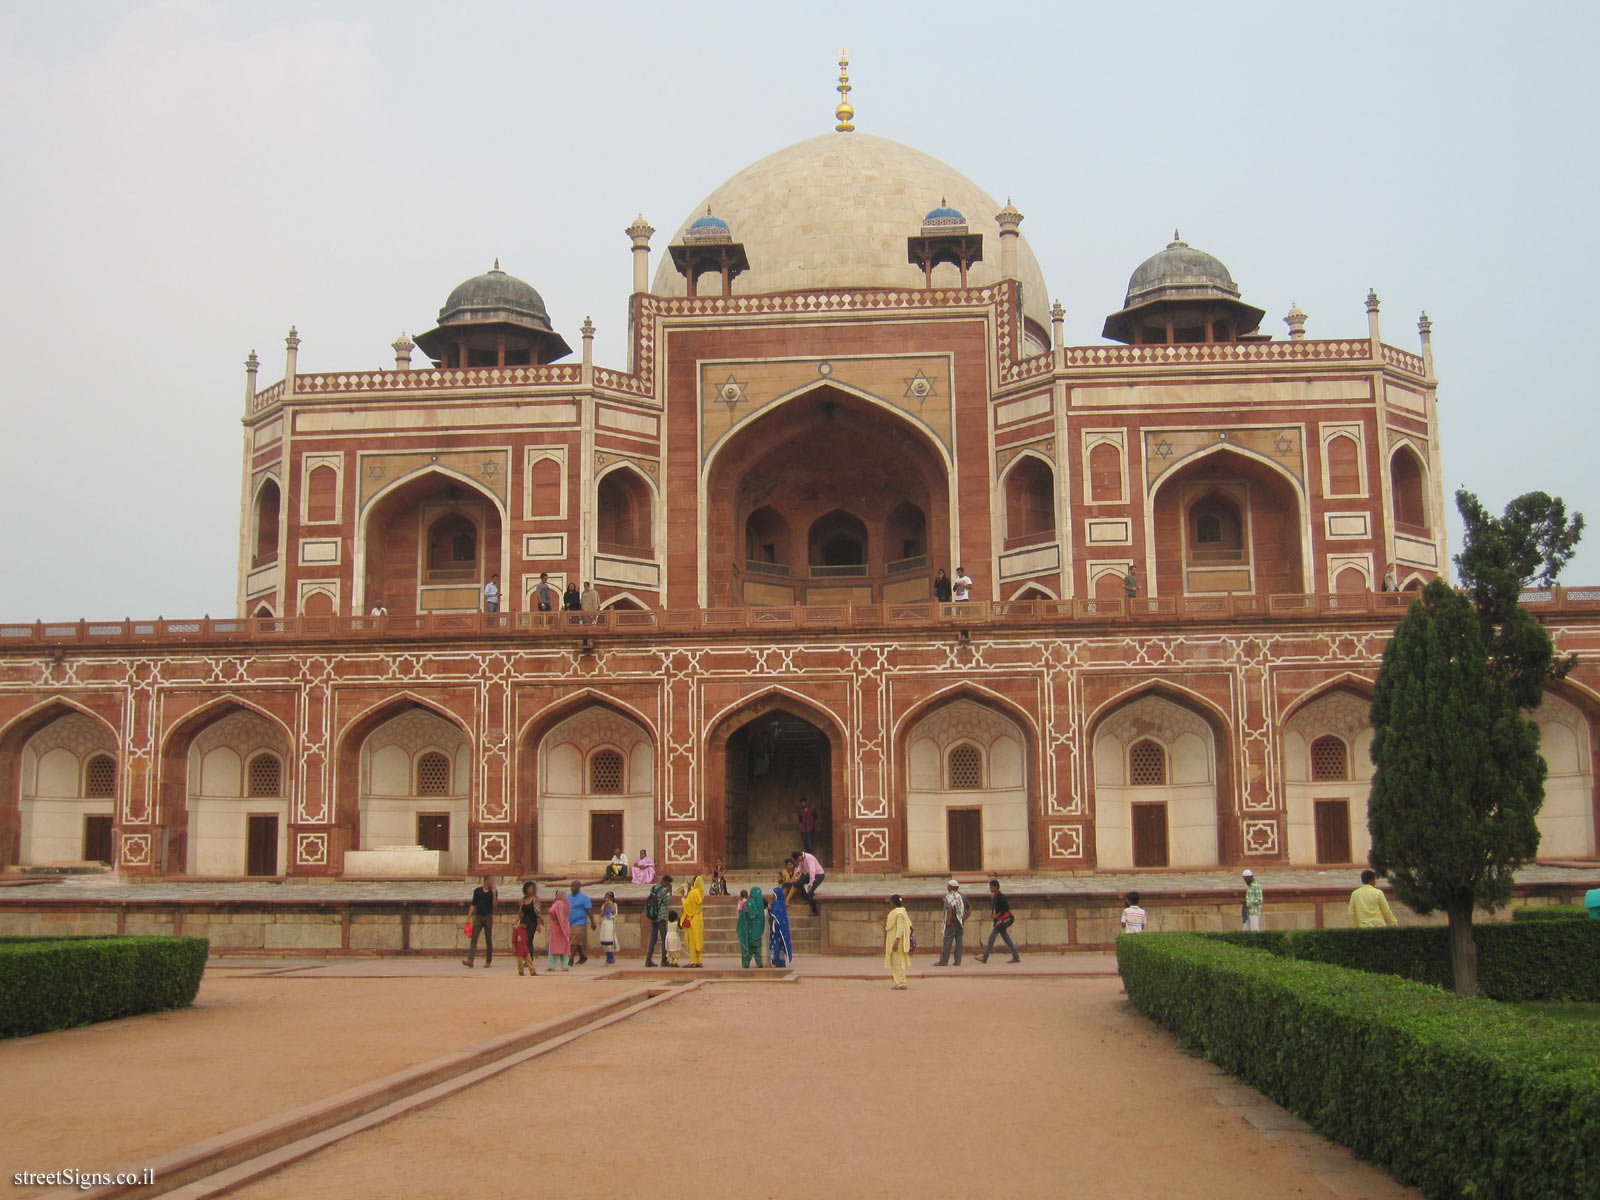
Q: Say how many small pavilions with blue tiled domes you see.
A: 2